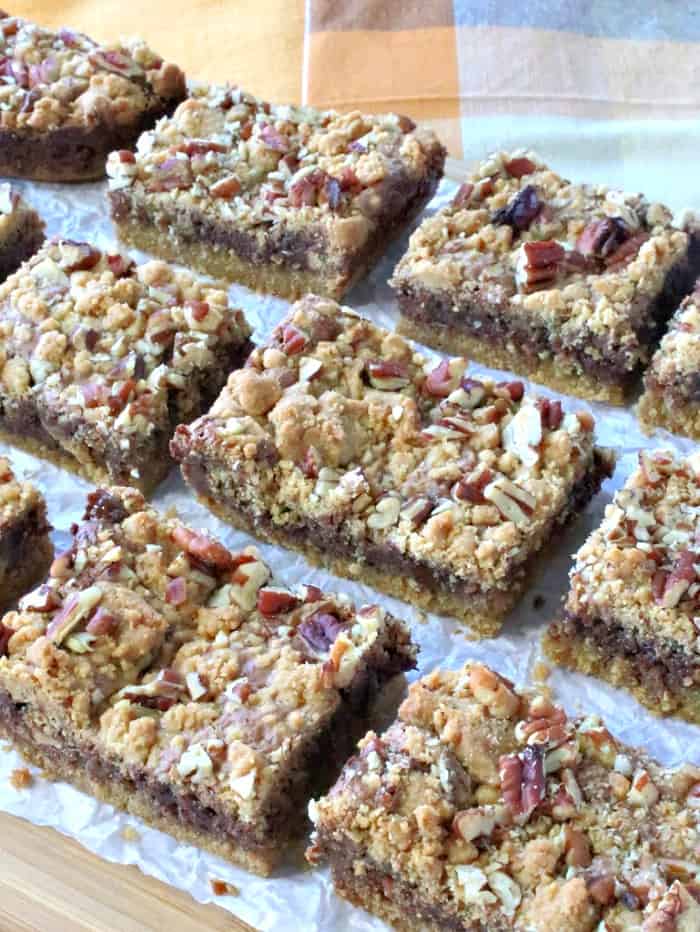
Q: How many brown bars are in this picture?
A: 11